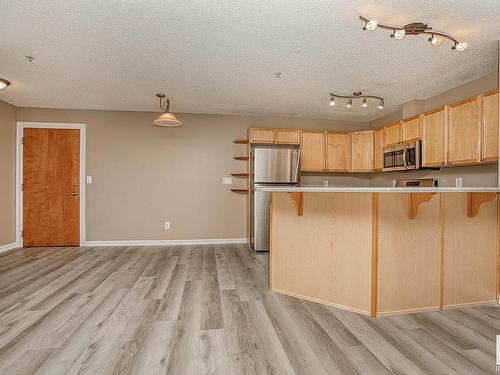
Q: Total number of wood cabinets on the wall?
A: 11